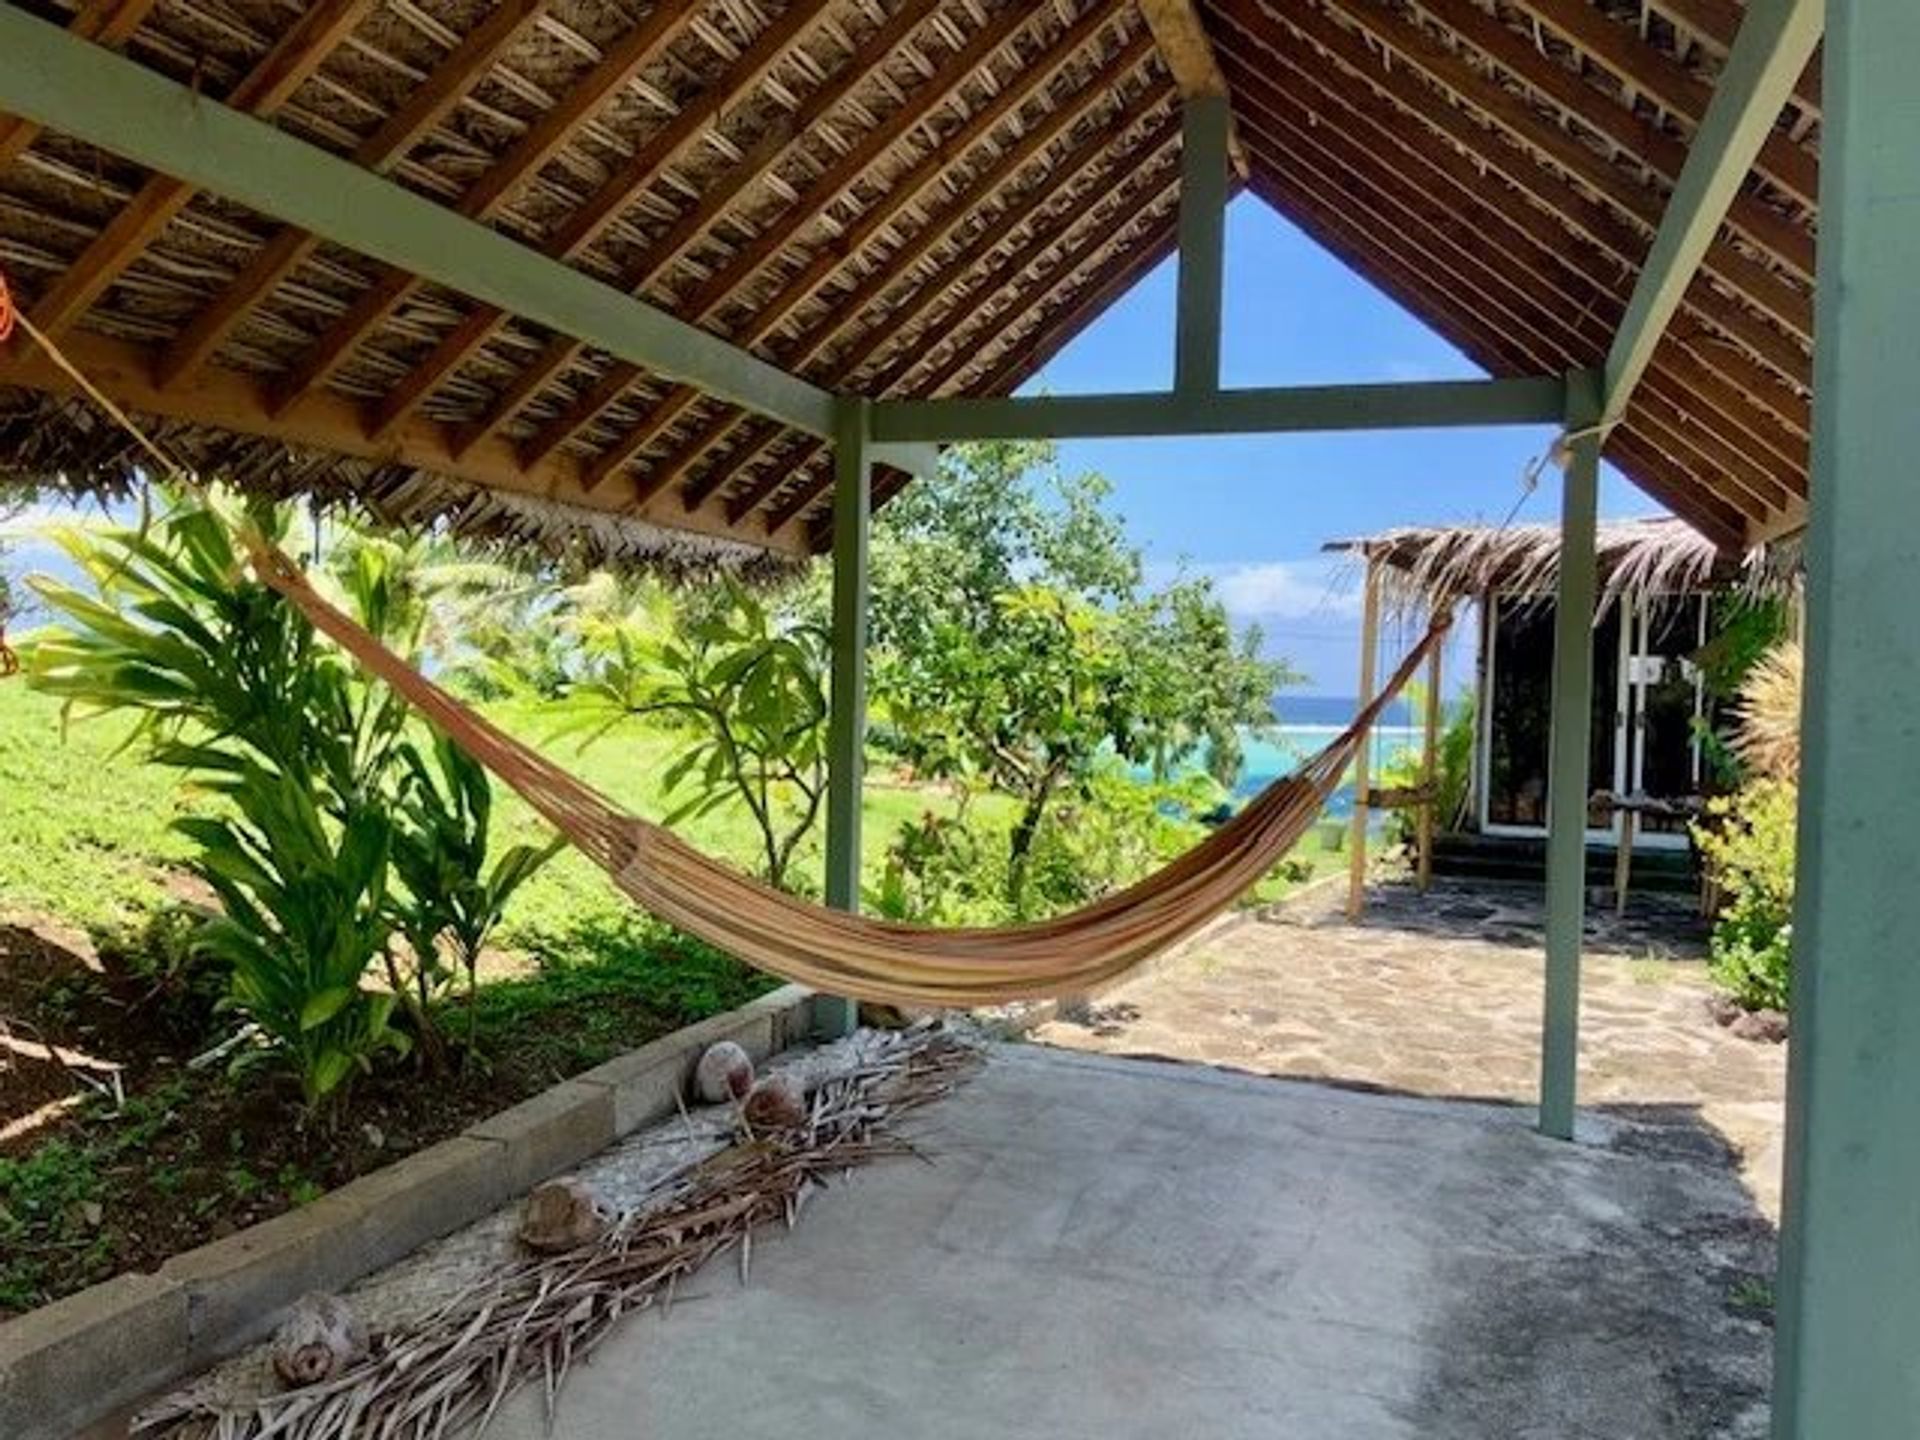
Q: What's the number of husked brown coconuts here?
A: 4